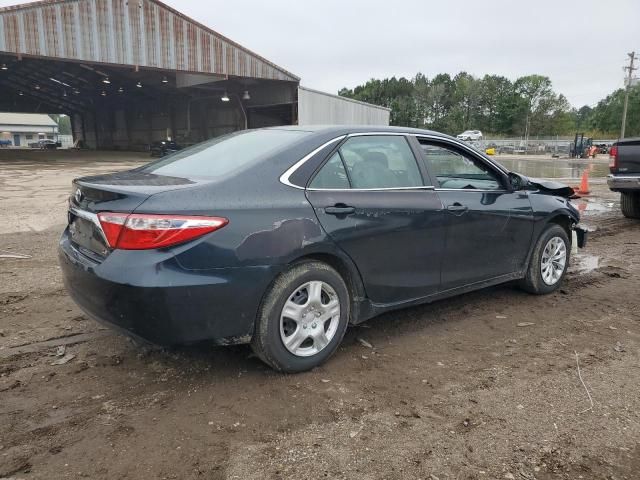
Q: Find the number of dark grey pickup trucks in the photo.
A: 1